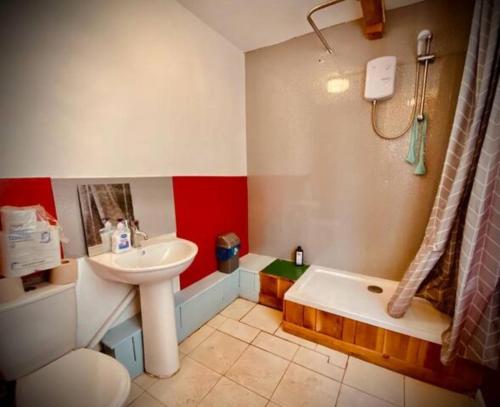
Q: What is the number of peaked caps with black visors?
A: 0